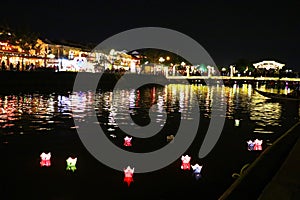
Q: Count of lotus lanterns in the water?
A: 8